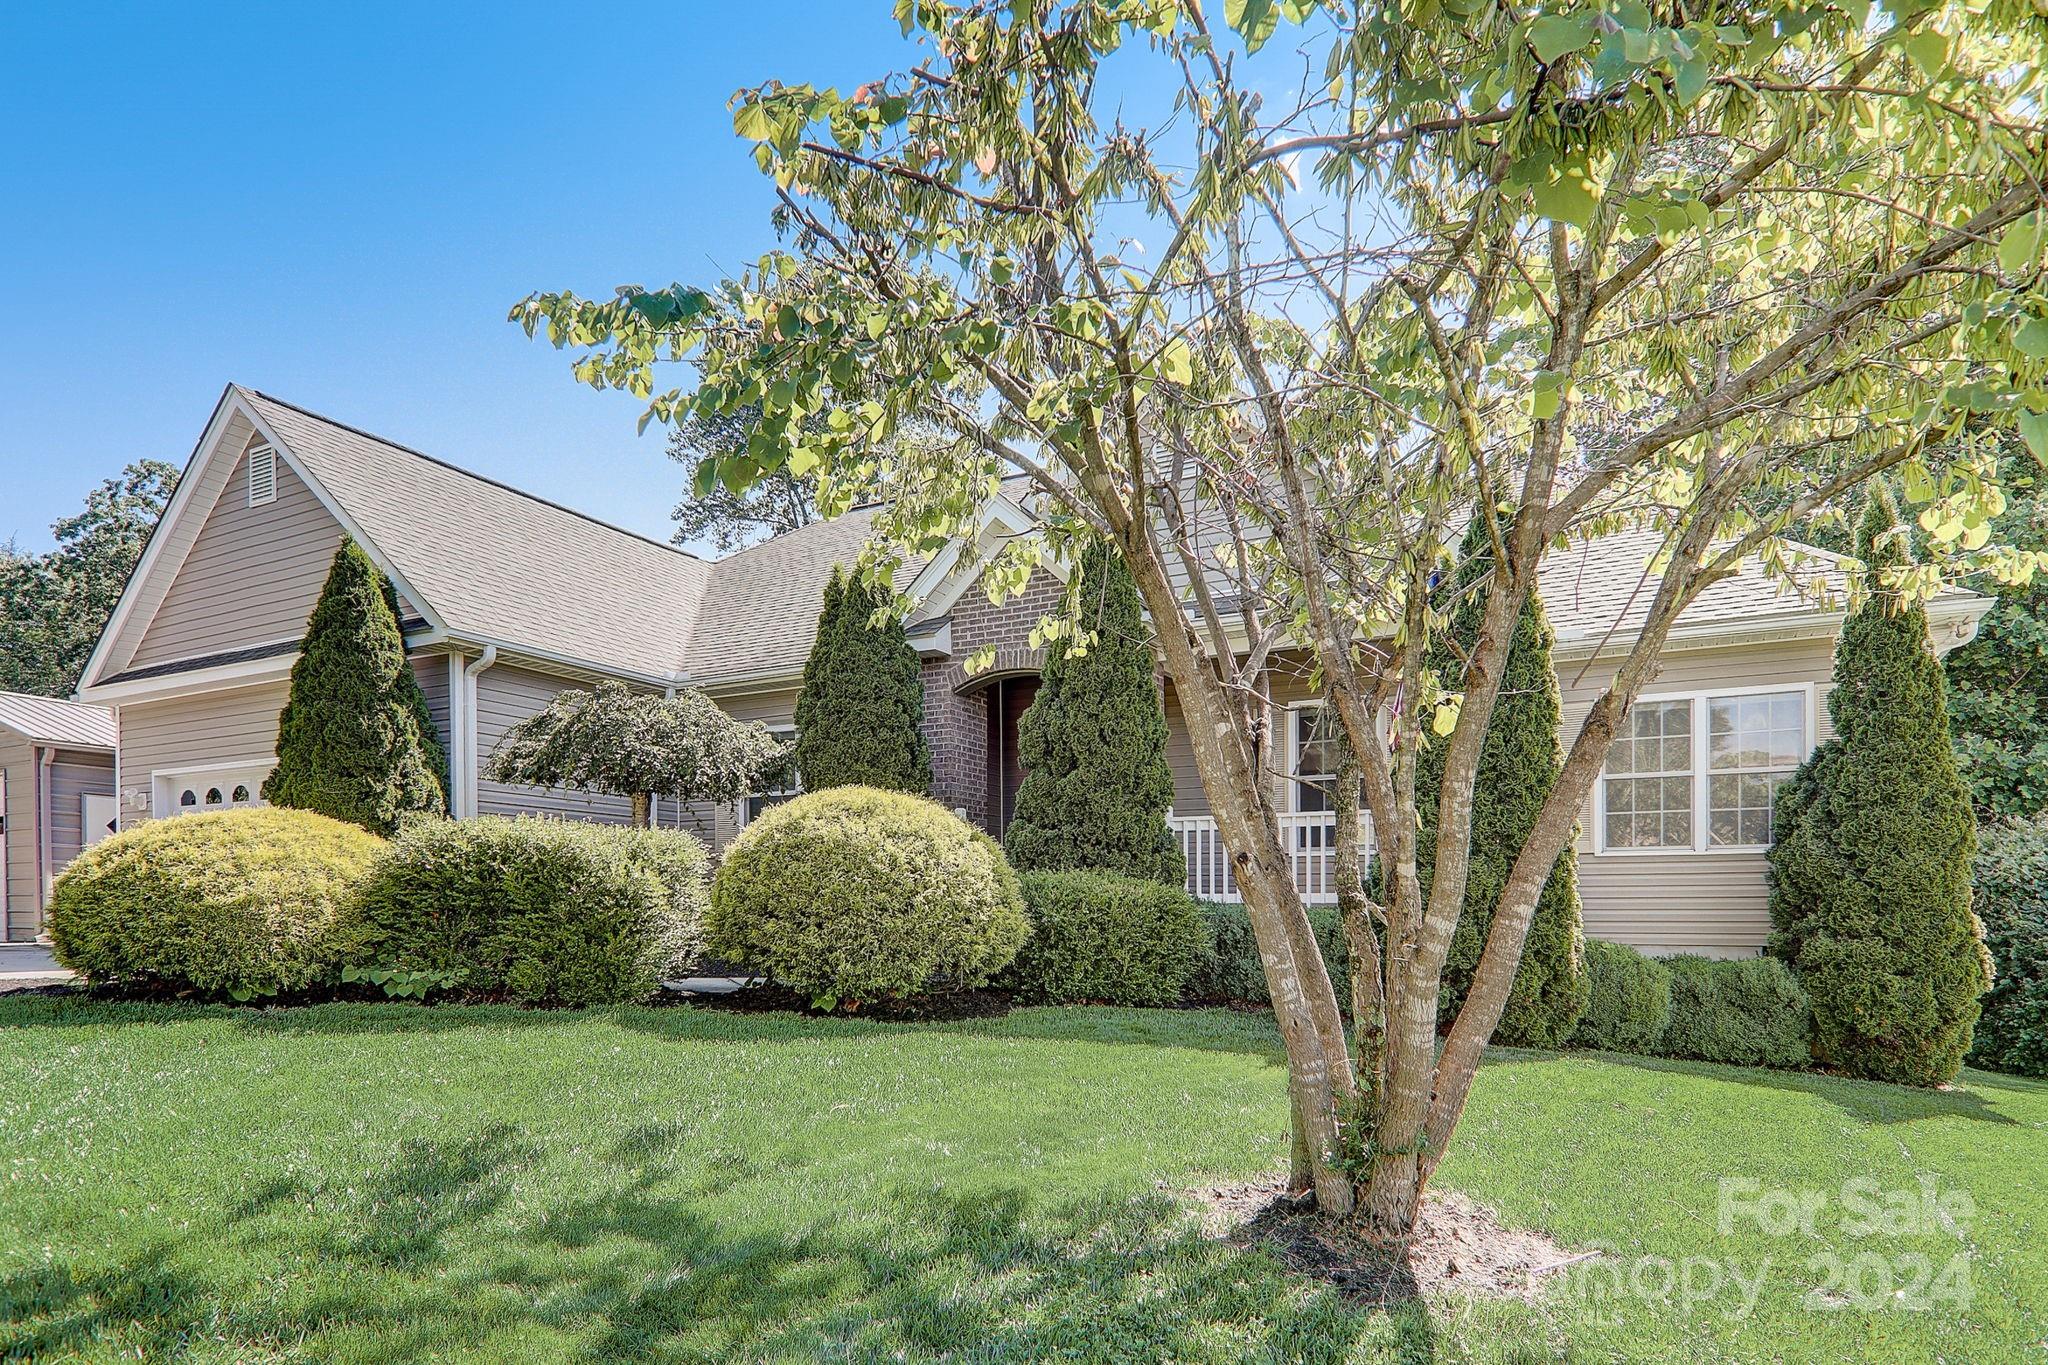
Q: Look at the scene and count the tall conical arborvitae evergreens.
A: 5